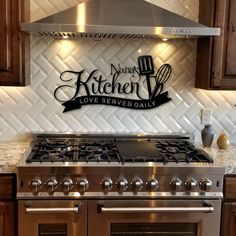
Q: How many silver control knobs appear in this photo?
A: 11